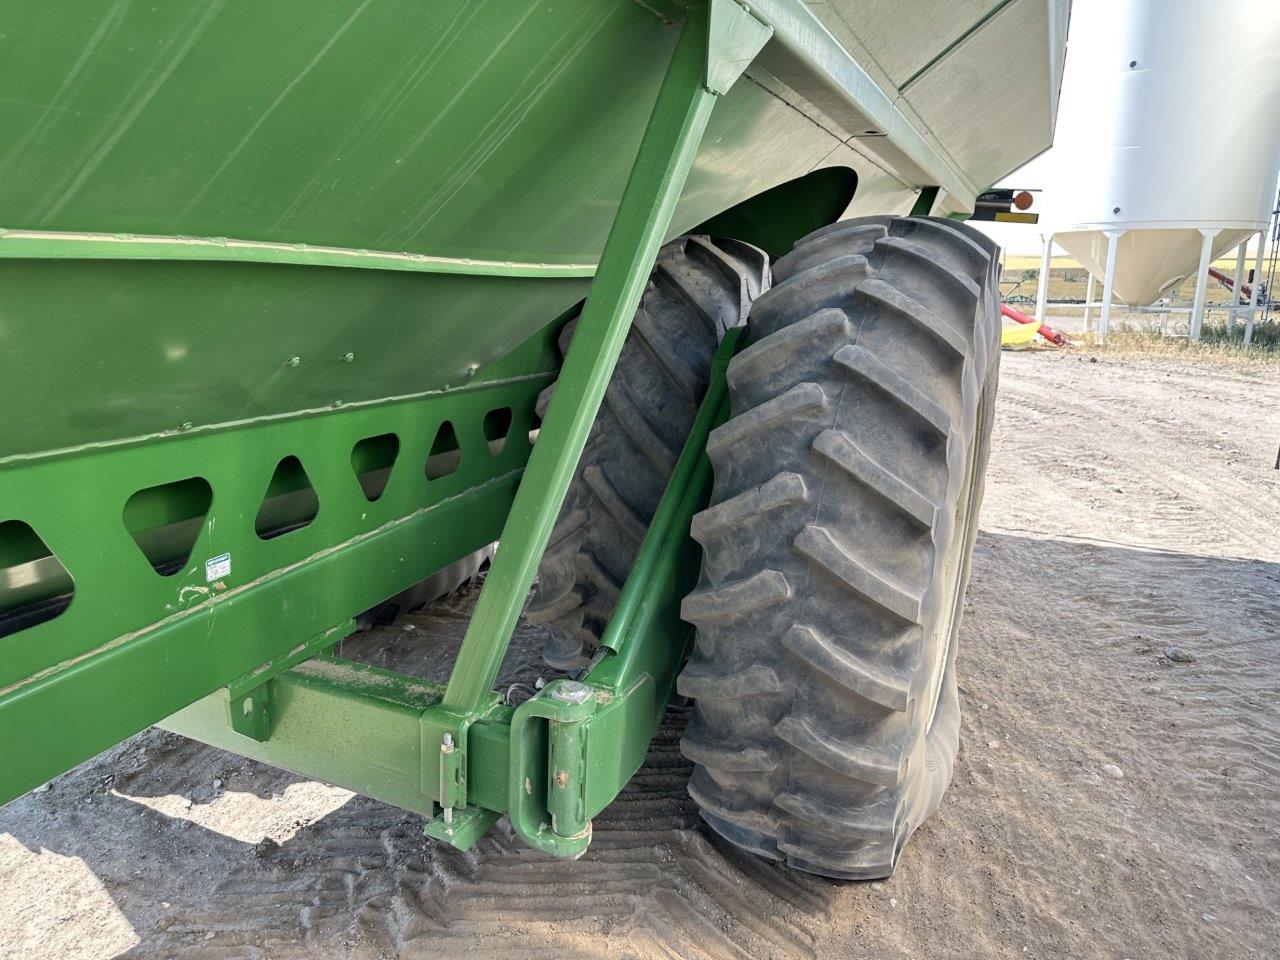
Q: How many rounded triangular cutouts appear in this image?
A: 6